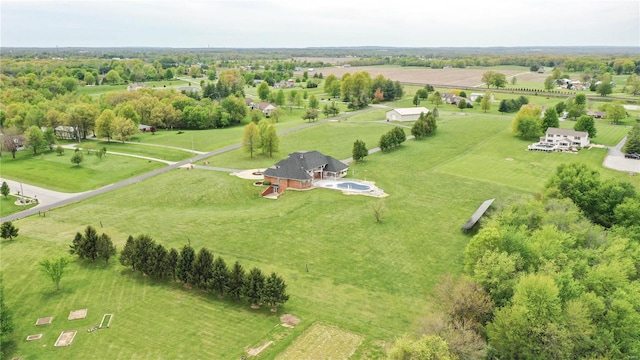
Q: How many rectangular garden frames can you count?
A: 5